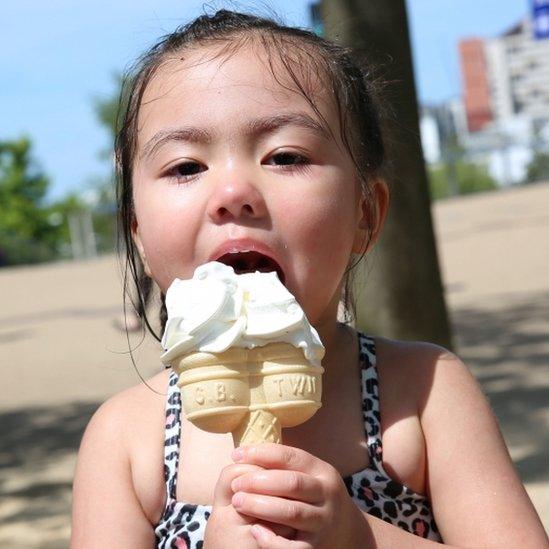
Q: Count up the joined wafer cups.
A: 2